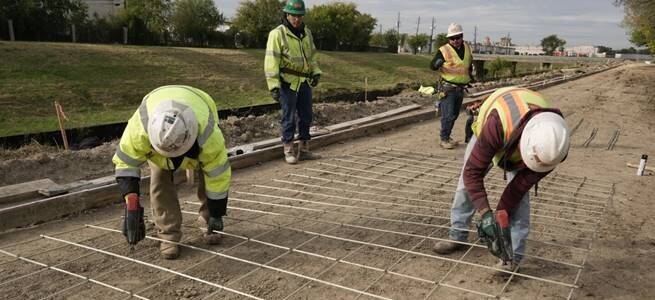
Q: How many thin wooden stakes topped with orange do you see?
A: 1